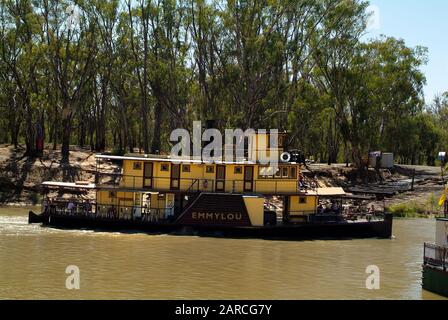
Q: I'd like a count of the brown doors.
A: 4